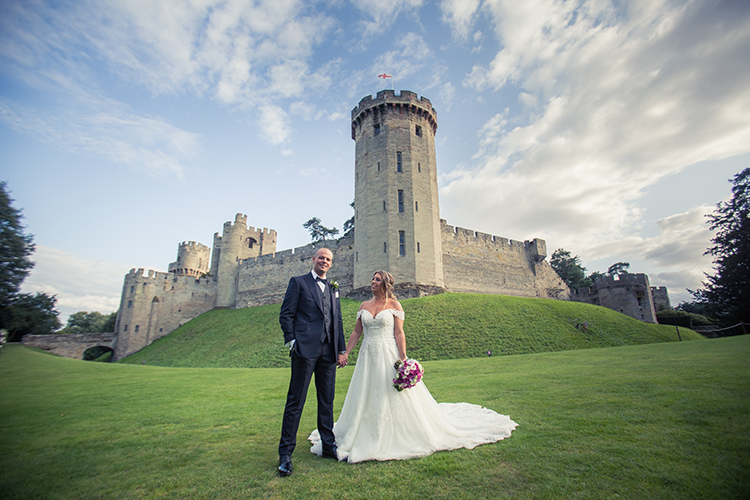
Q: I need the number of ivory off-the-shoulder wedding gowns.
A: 1